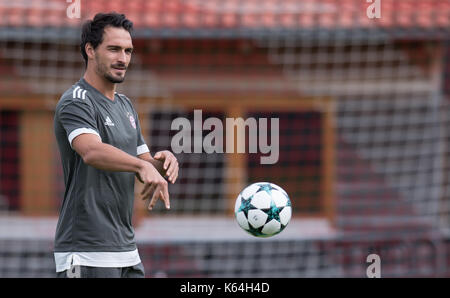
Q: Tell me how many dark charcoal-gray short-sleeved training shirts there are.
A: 1